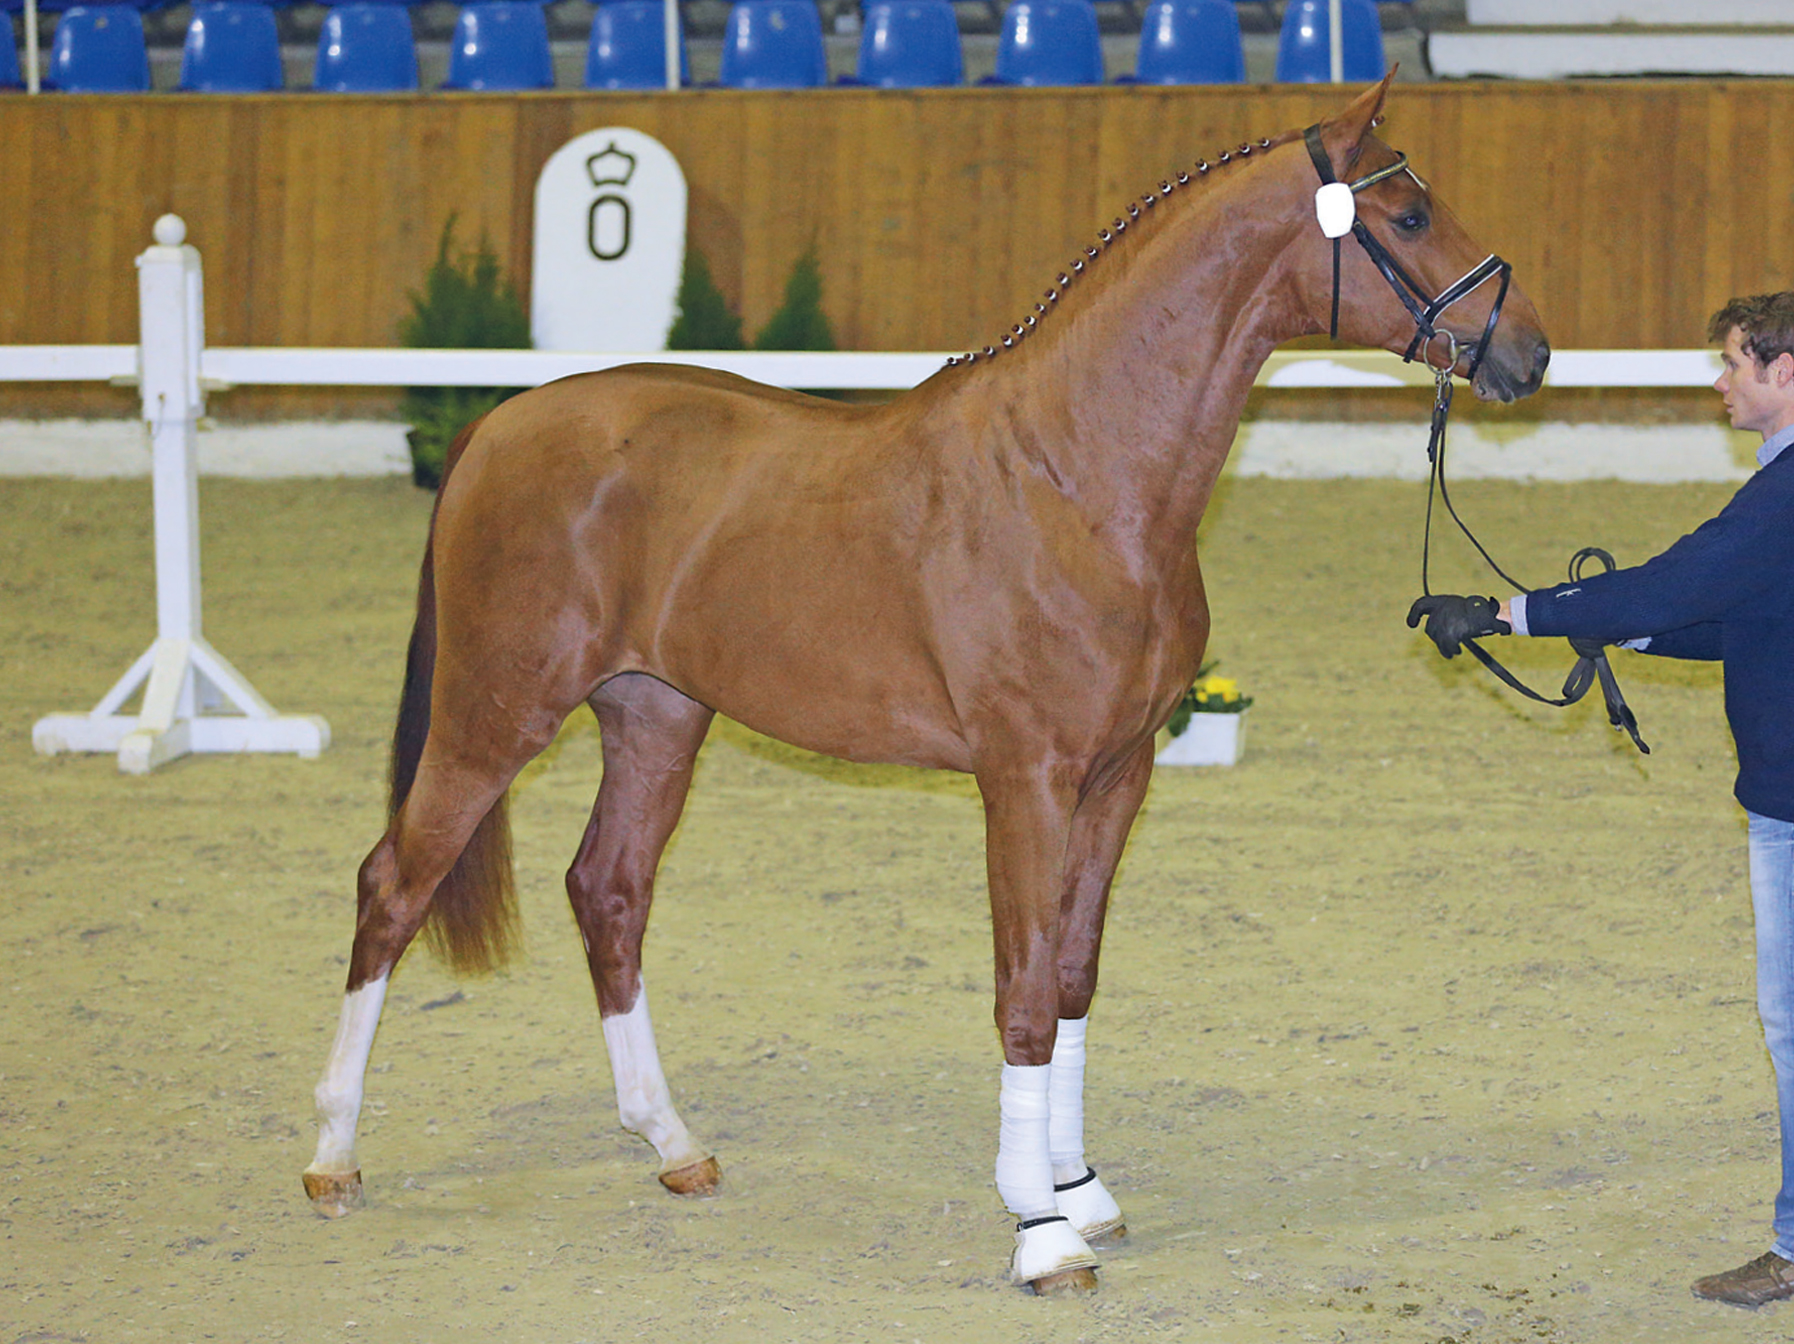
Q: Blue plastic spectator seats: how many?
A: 11